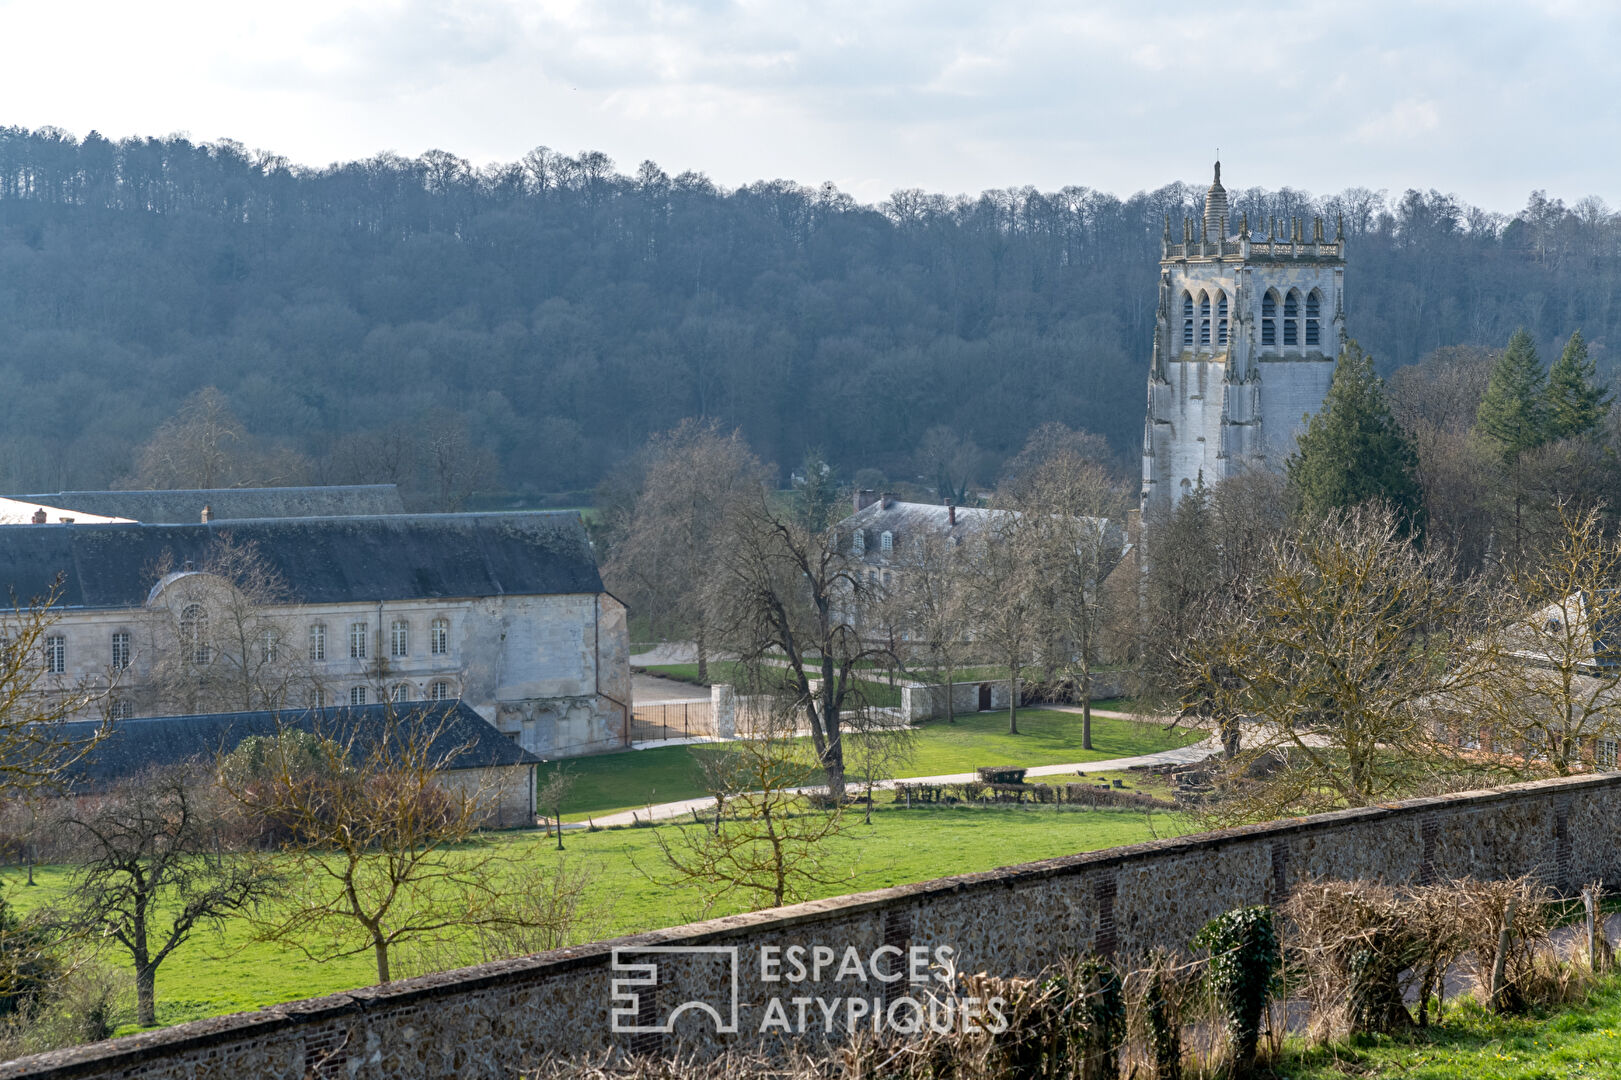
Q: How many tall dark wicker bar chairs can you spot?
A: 0